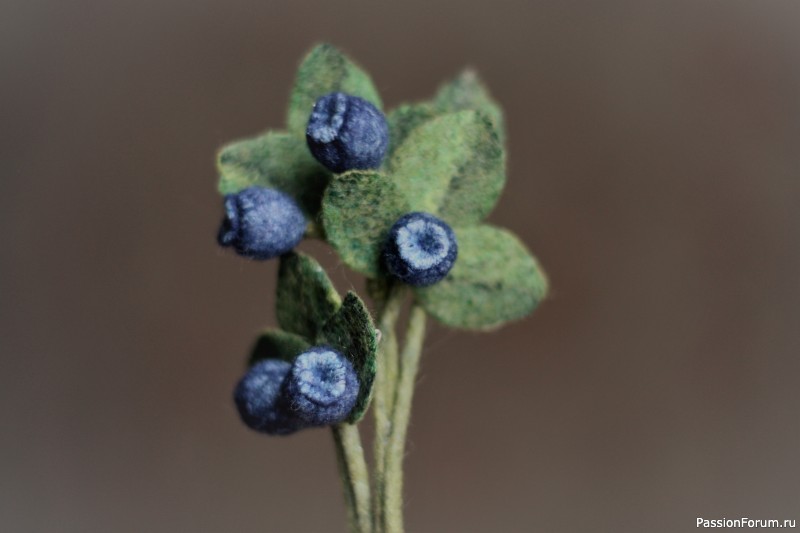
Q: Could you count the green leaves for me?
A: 10